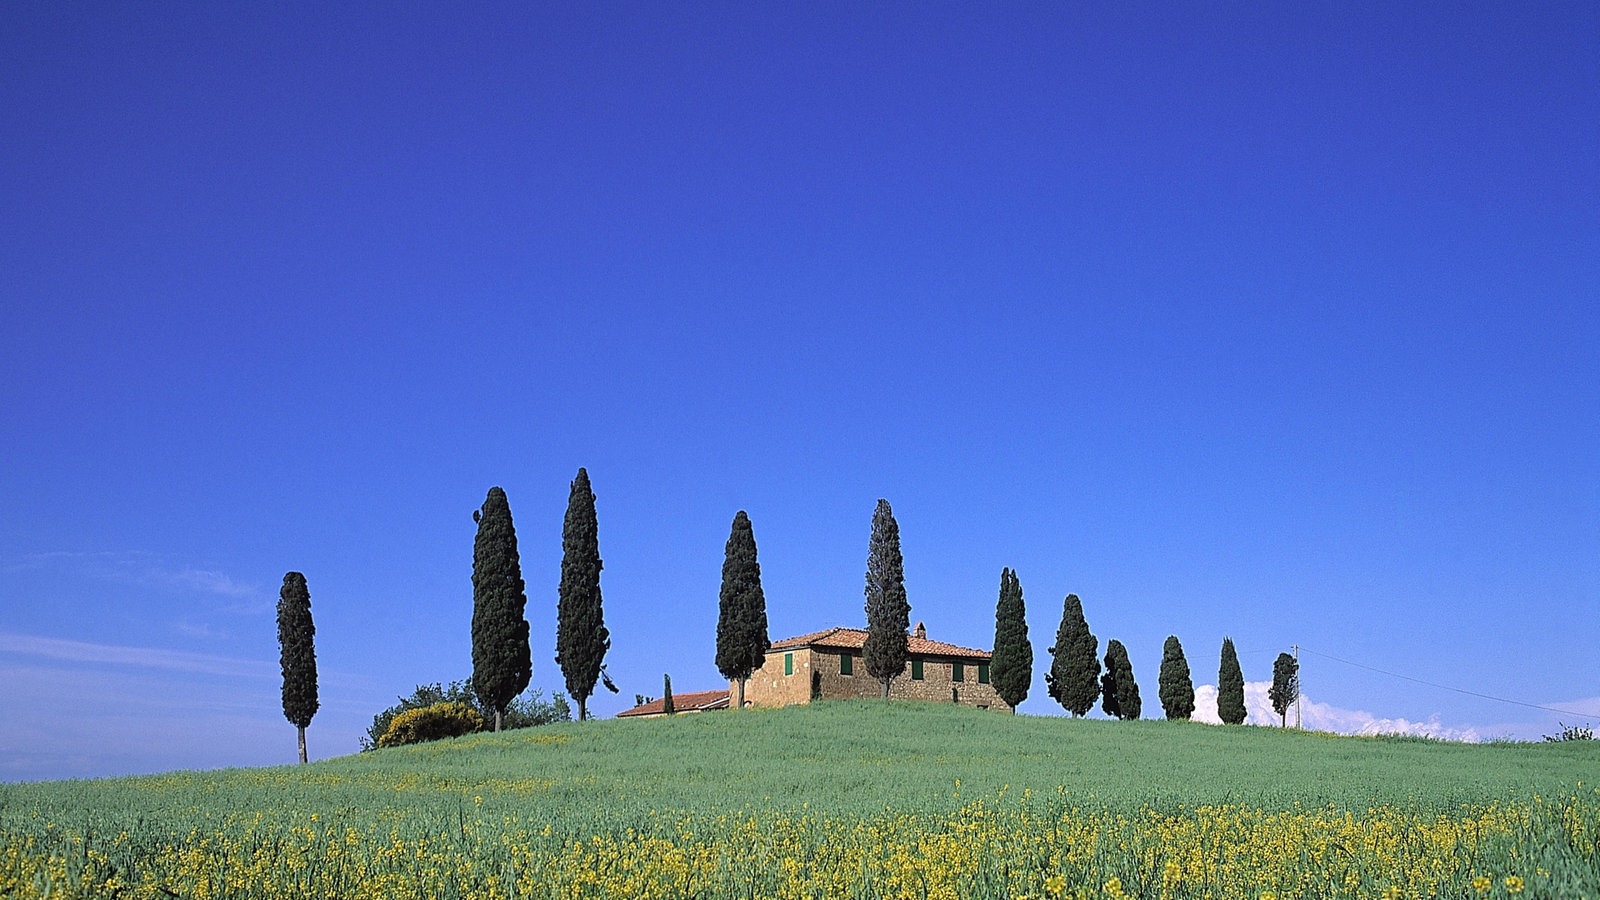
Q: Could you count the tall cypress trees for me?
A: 11